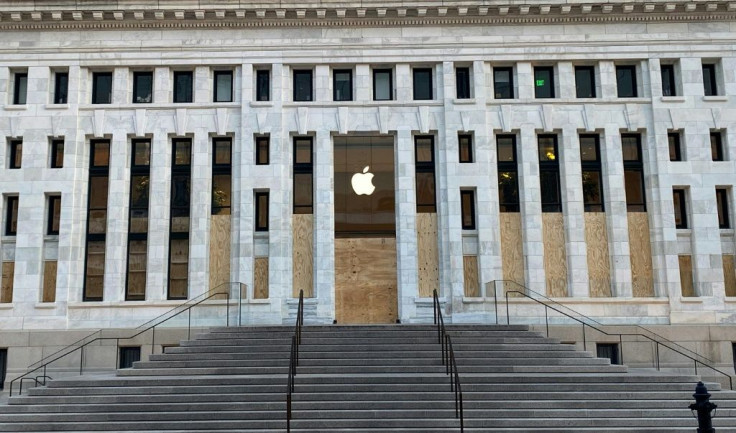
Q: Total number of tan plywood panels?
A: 14